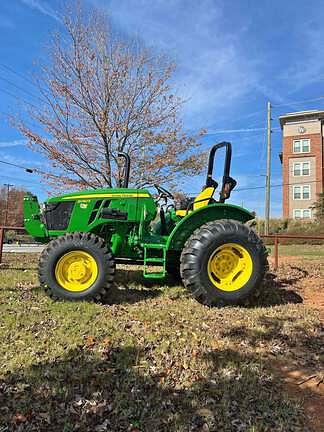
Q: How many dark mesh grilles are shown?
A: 1